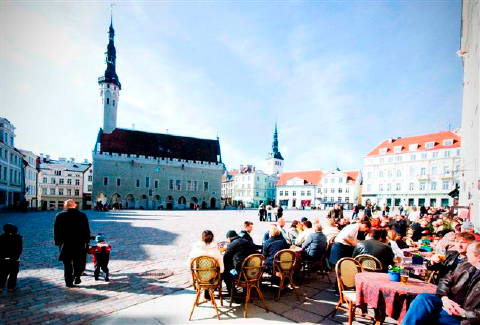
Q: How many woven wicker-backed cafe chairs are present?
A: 5